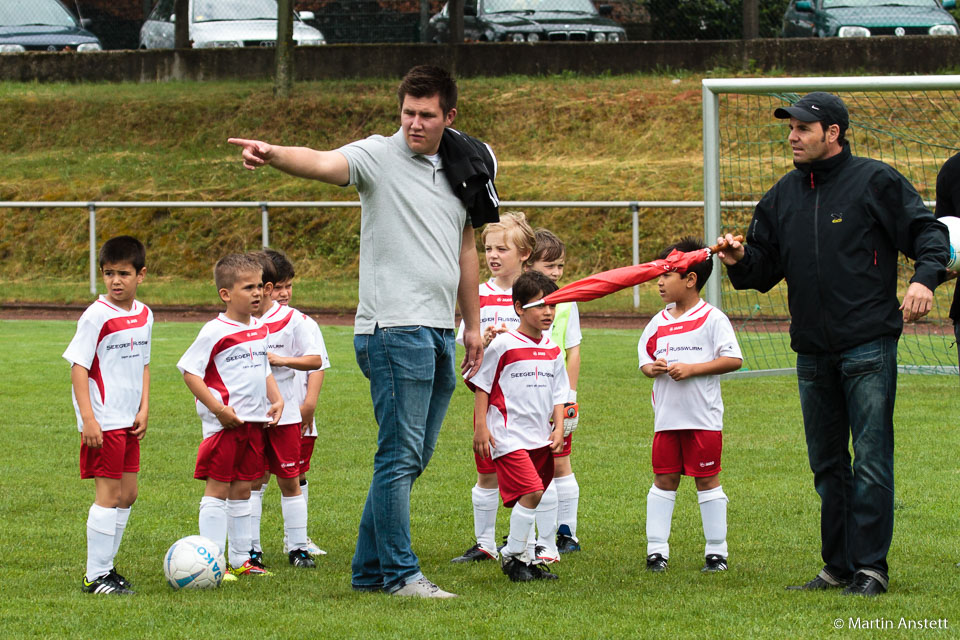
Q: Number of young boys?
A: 8